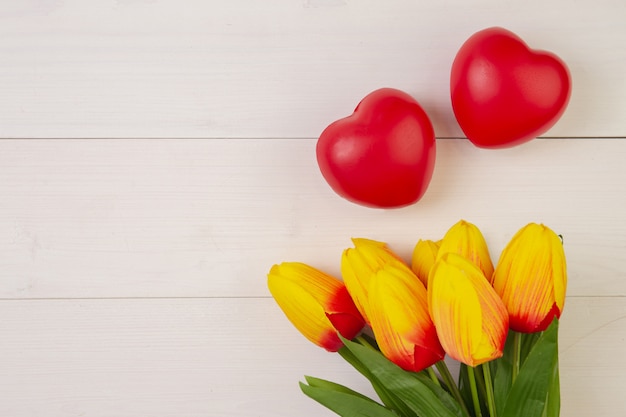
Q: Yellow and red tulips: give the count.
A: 7